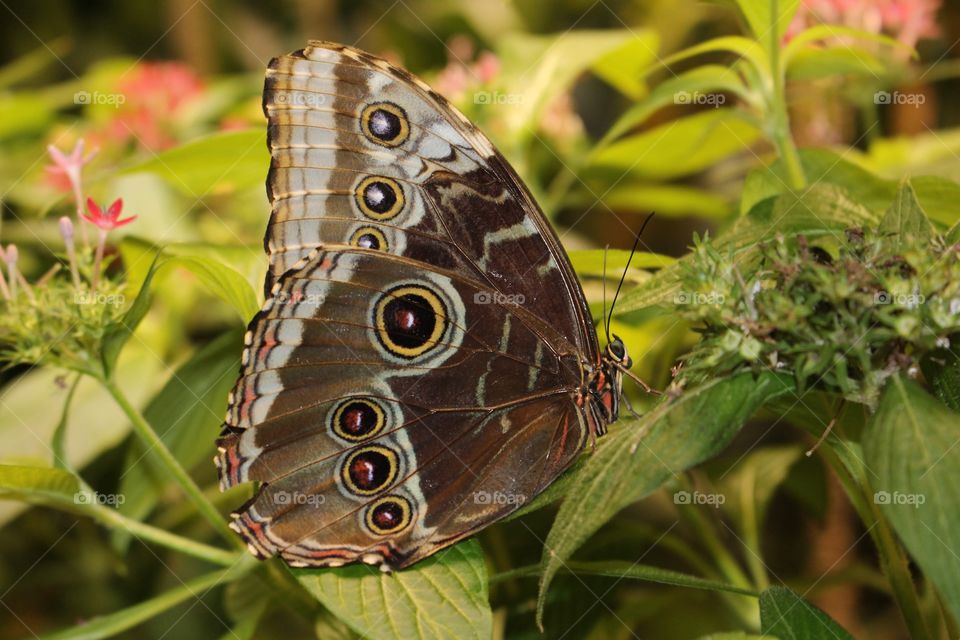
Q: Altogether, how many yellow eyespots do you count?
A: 7